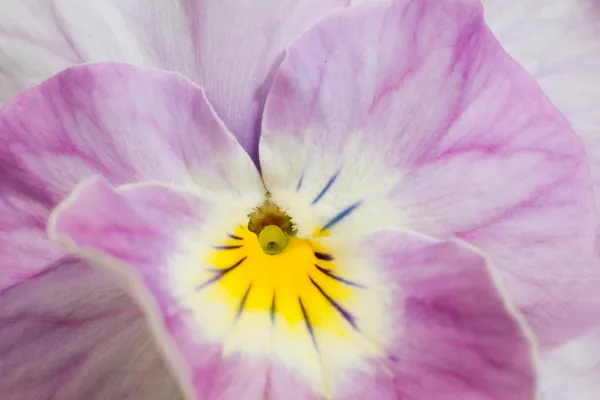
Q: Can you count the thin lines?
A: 12